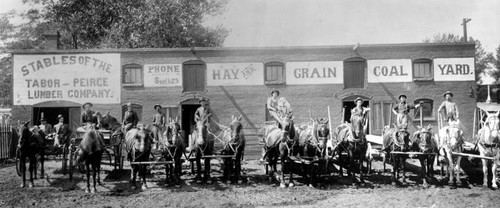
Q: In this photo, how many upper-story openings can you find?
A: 5